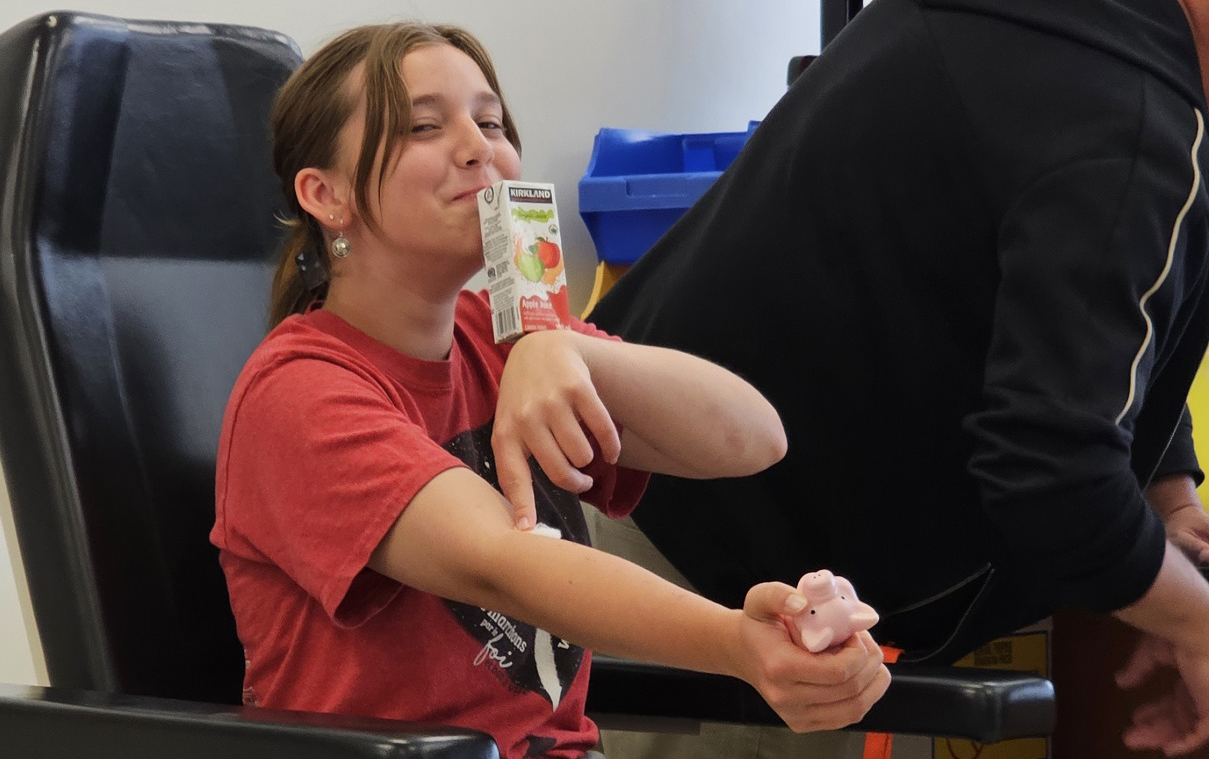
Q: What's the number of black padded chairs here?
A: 1